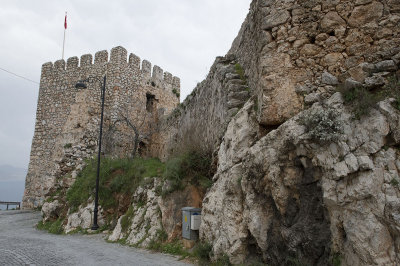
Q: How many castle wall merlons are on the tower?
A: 11